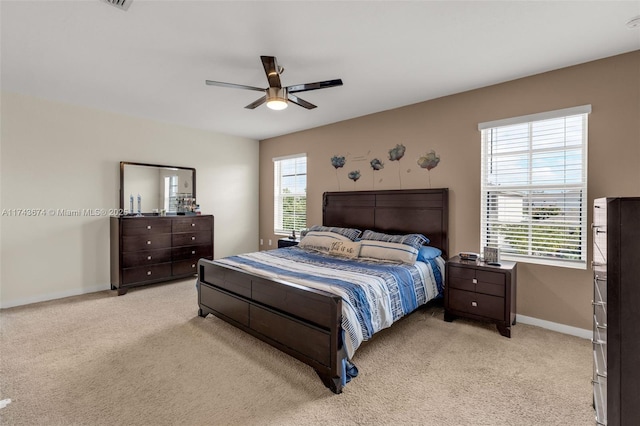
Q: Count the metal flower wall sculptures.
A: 5